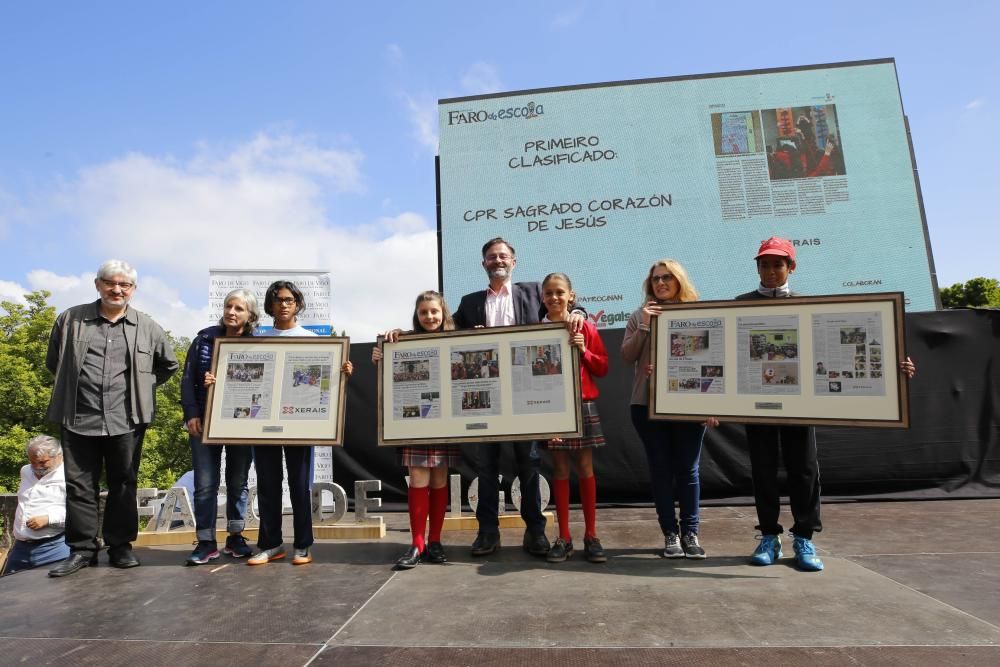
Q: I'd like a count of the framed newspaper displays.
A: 3